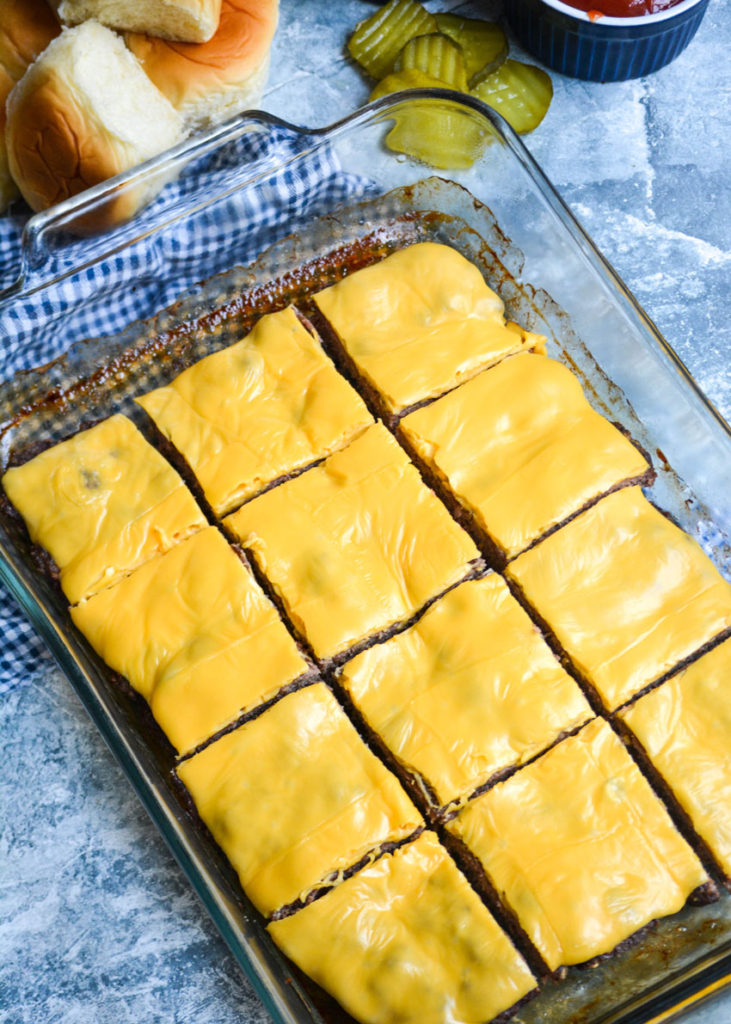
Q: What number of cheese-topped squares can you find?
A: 12